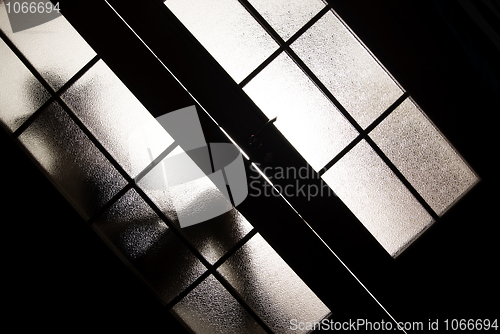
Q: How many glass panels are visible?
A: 14